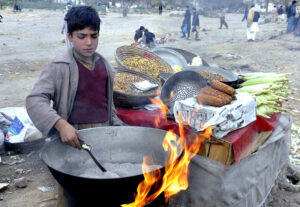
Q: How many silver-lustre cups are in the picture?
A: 0